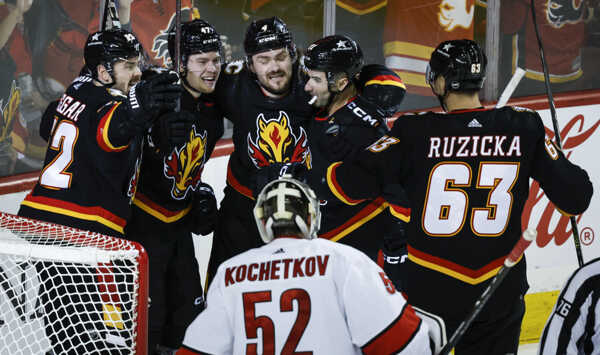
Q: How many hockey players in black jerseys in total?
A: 5